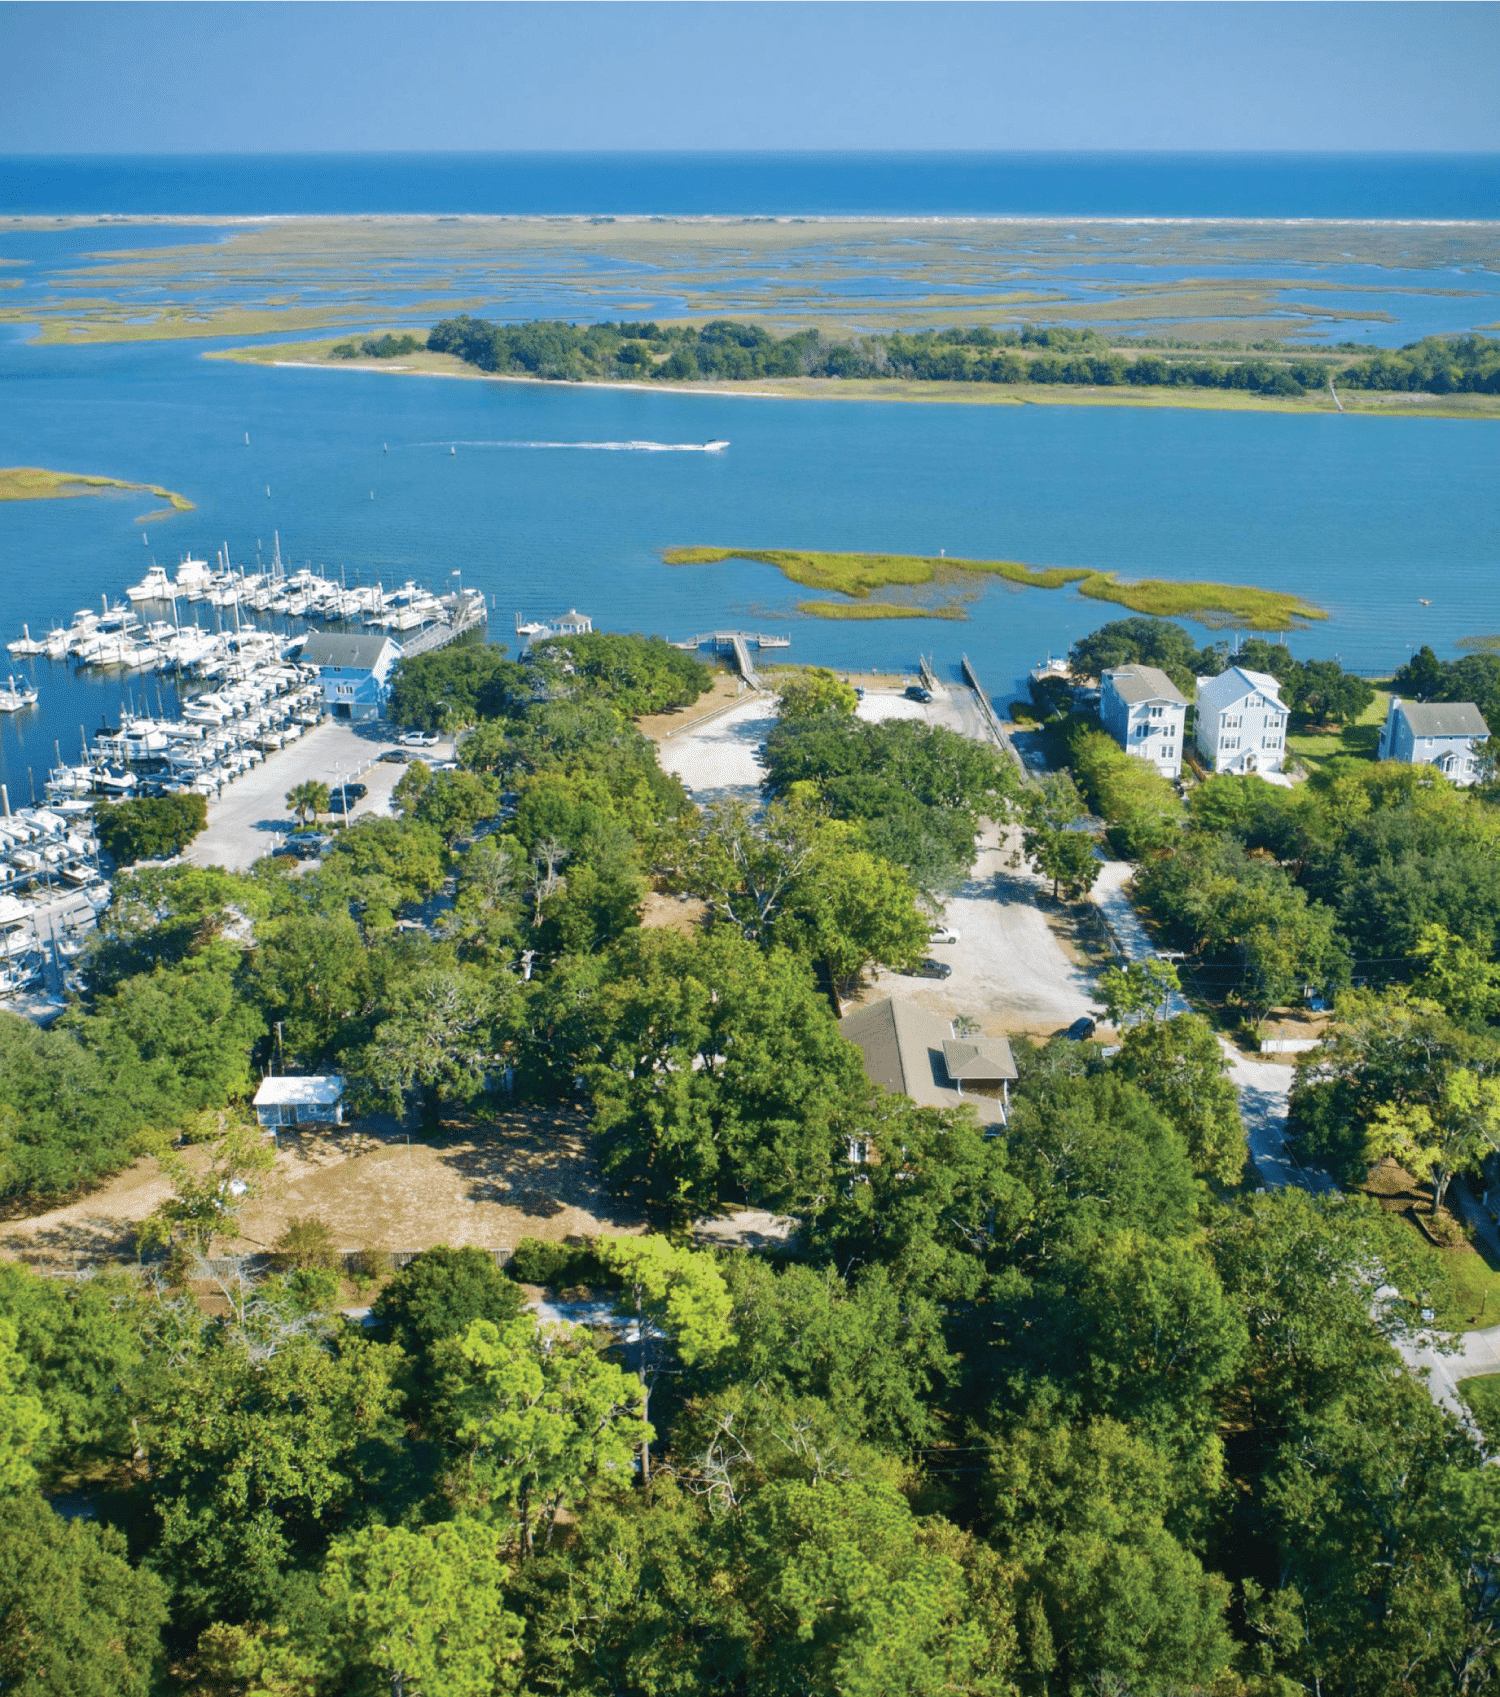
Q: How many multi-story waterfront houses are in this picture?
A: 3